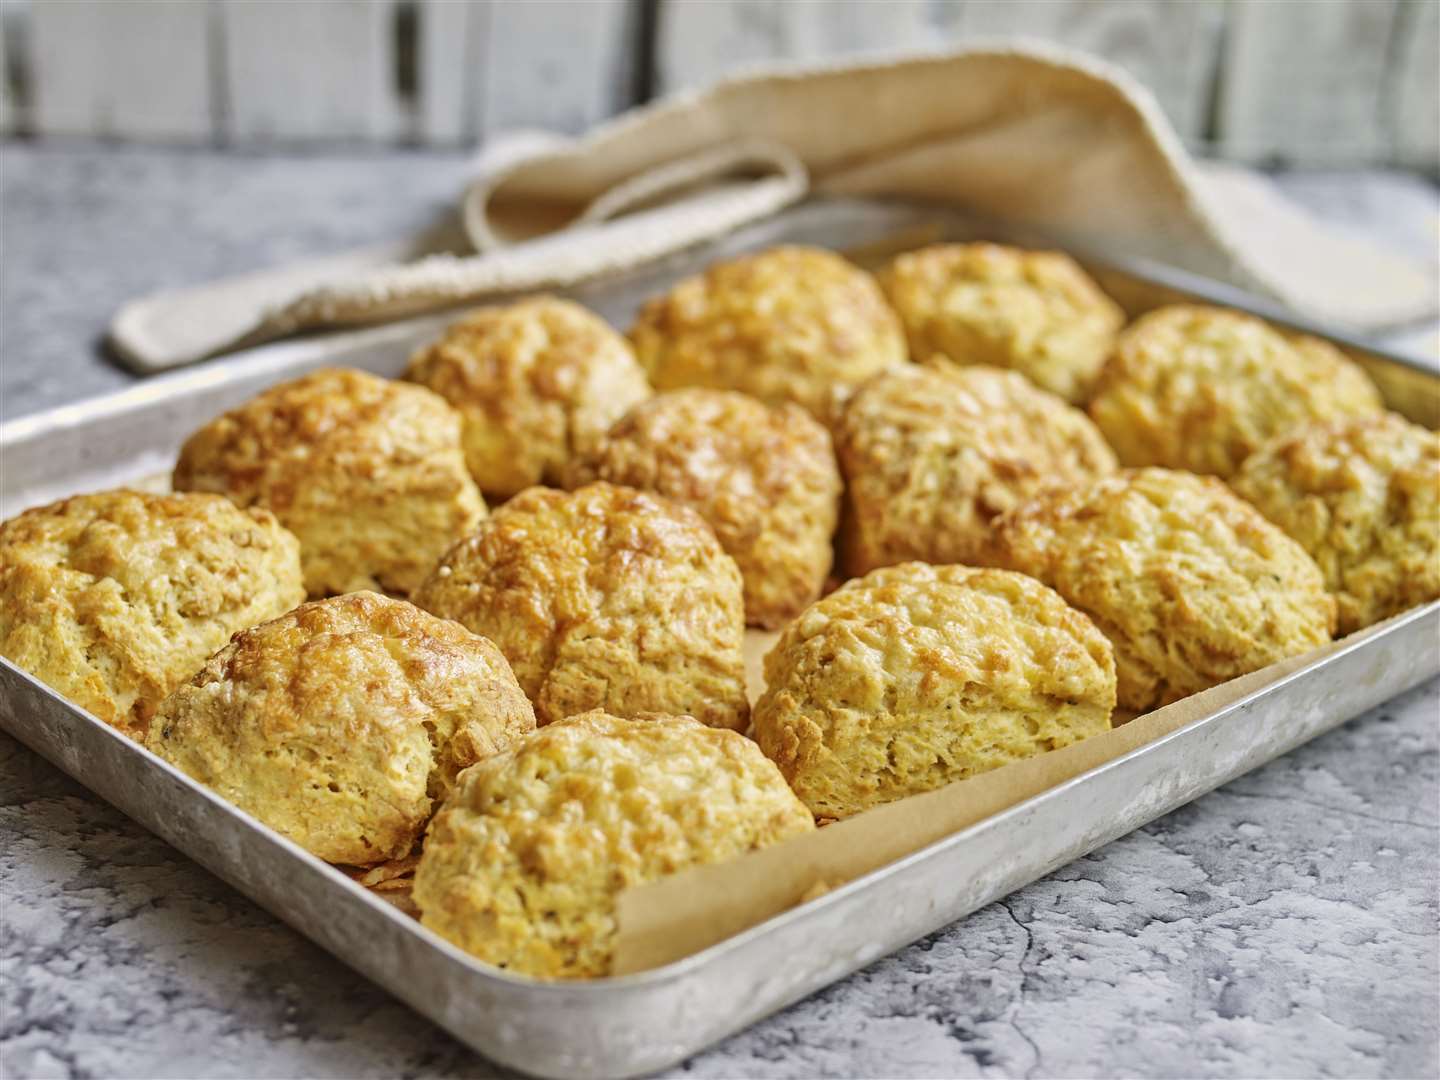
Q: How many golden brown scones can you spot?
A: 14